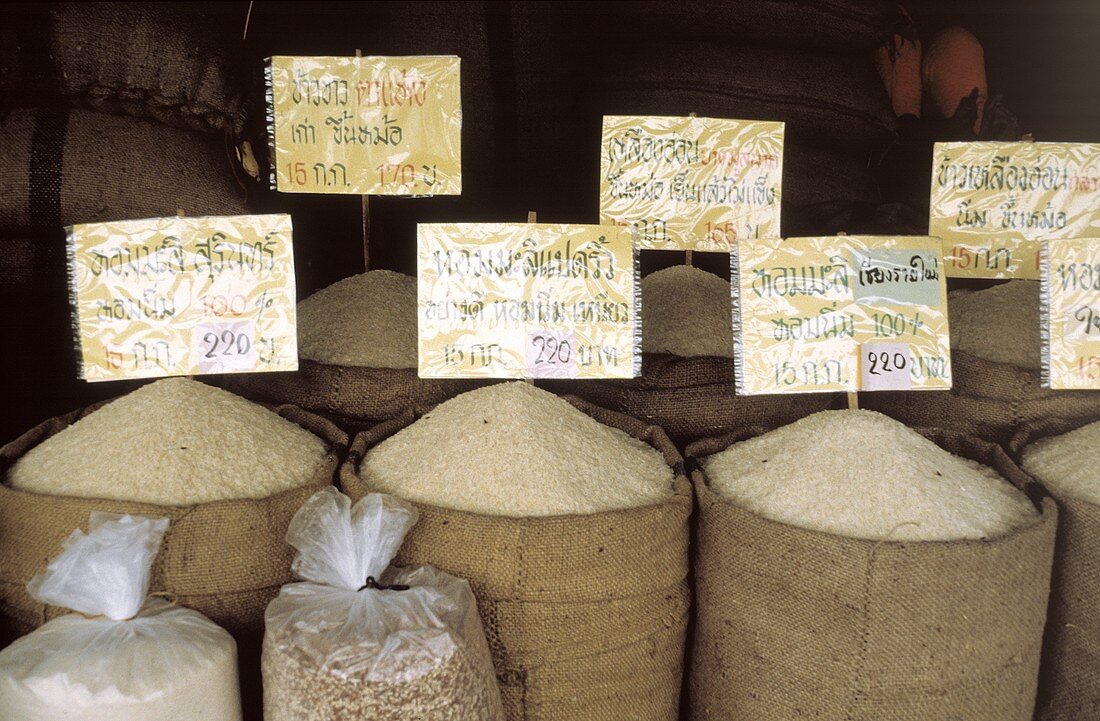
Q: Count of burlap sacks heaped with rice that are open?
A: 7